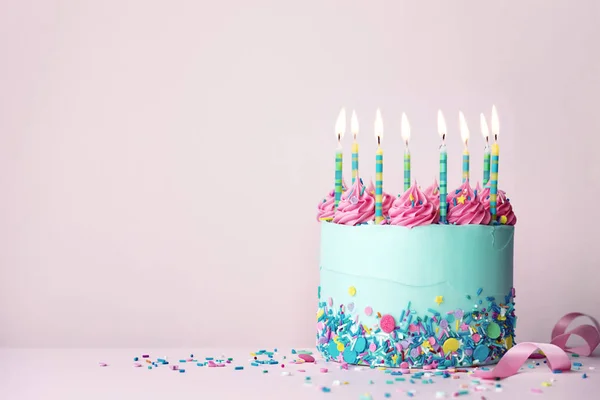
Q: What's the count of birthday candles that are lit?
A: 8